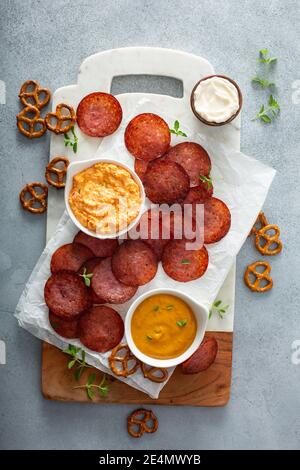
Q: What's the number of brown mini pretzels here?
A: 11